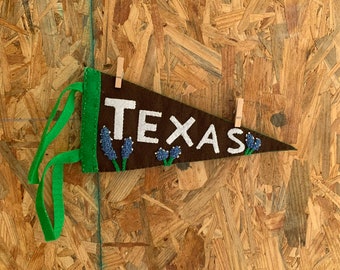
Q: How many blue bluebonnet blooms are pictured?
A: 6